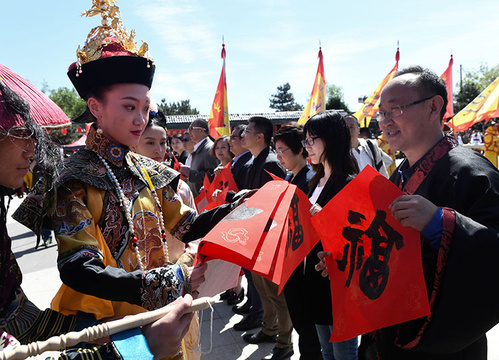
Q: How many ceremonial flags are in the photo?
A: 5